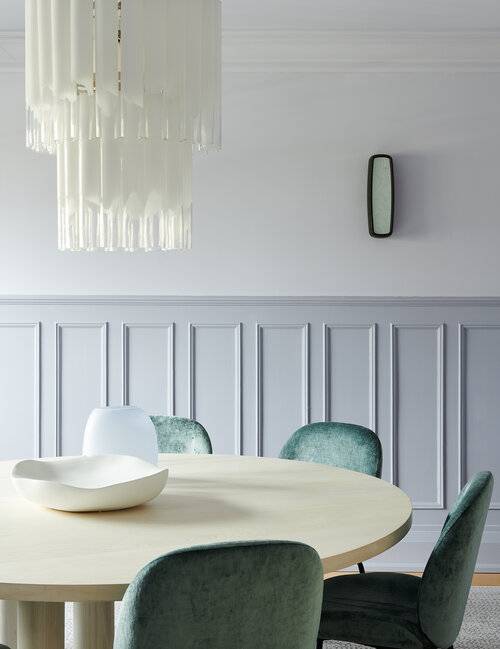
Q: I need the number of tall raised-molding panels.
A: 8